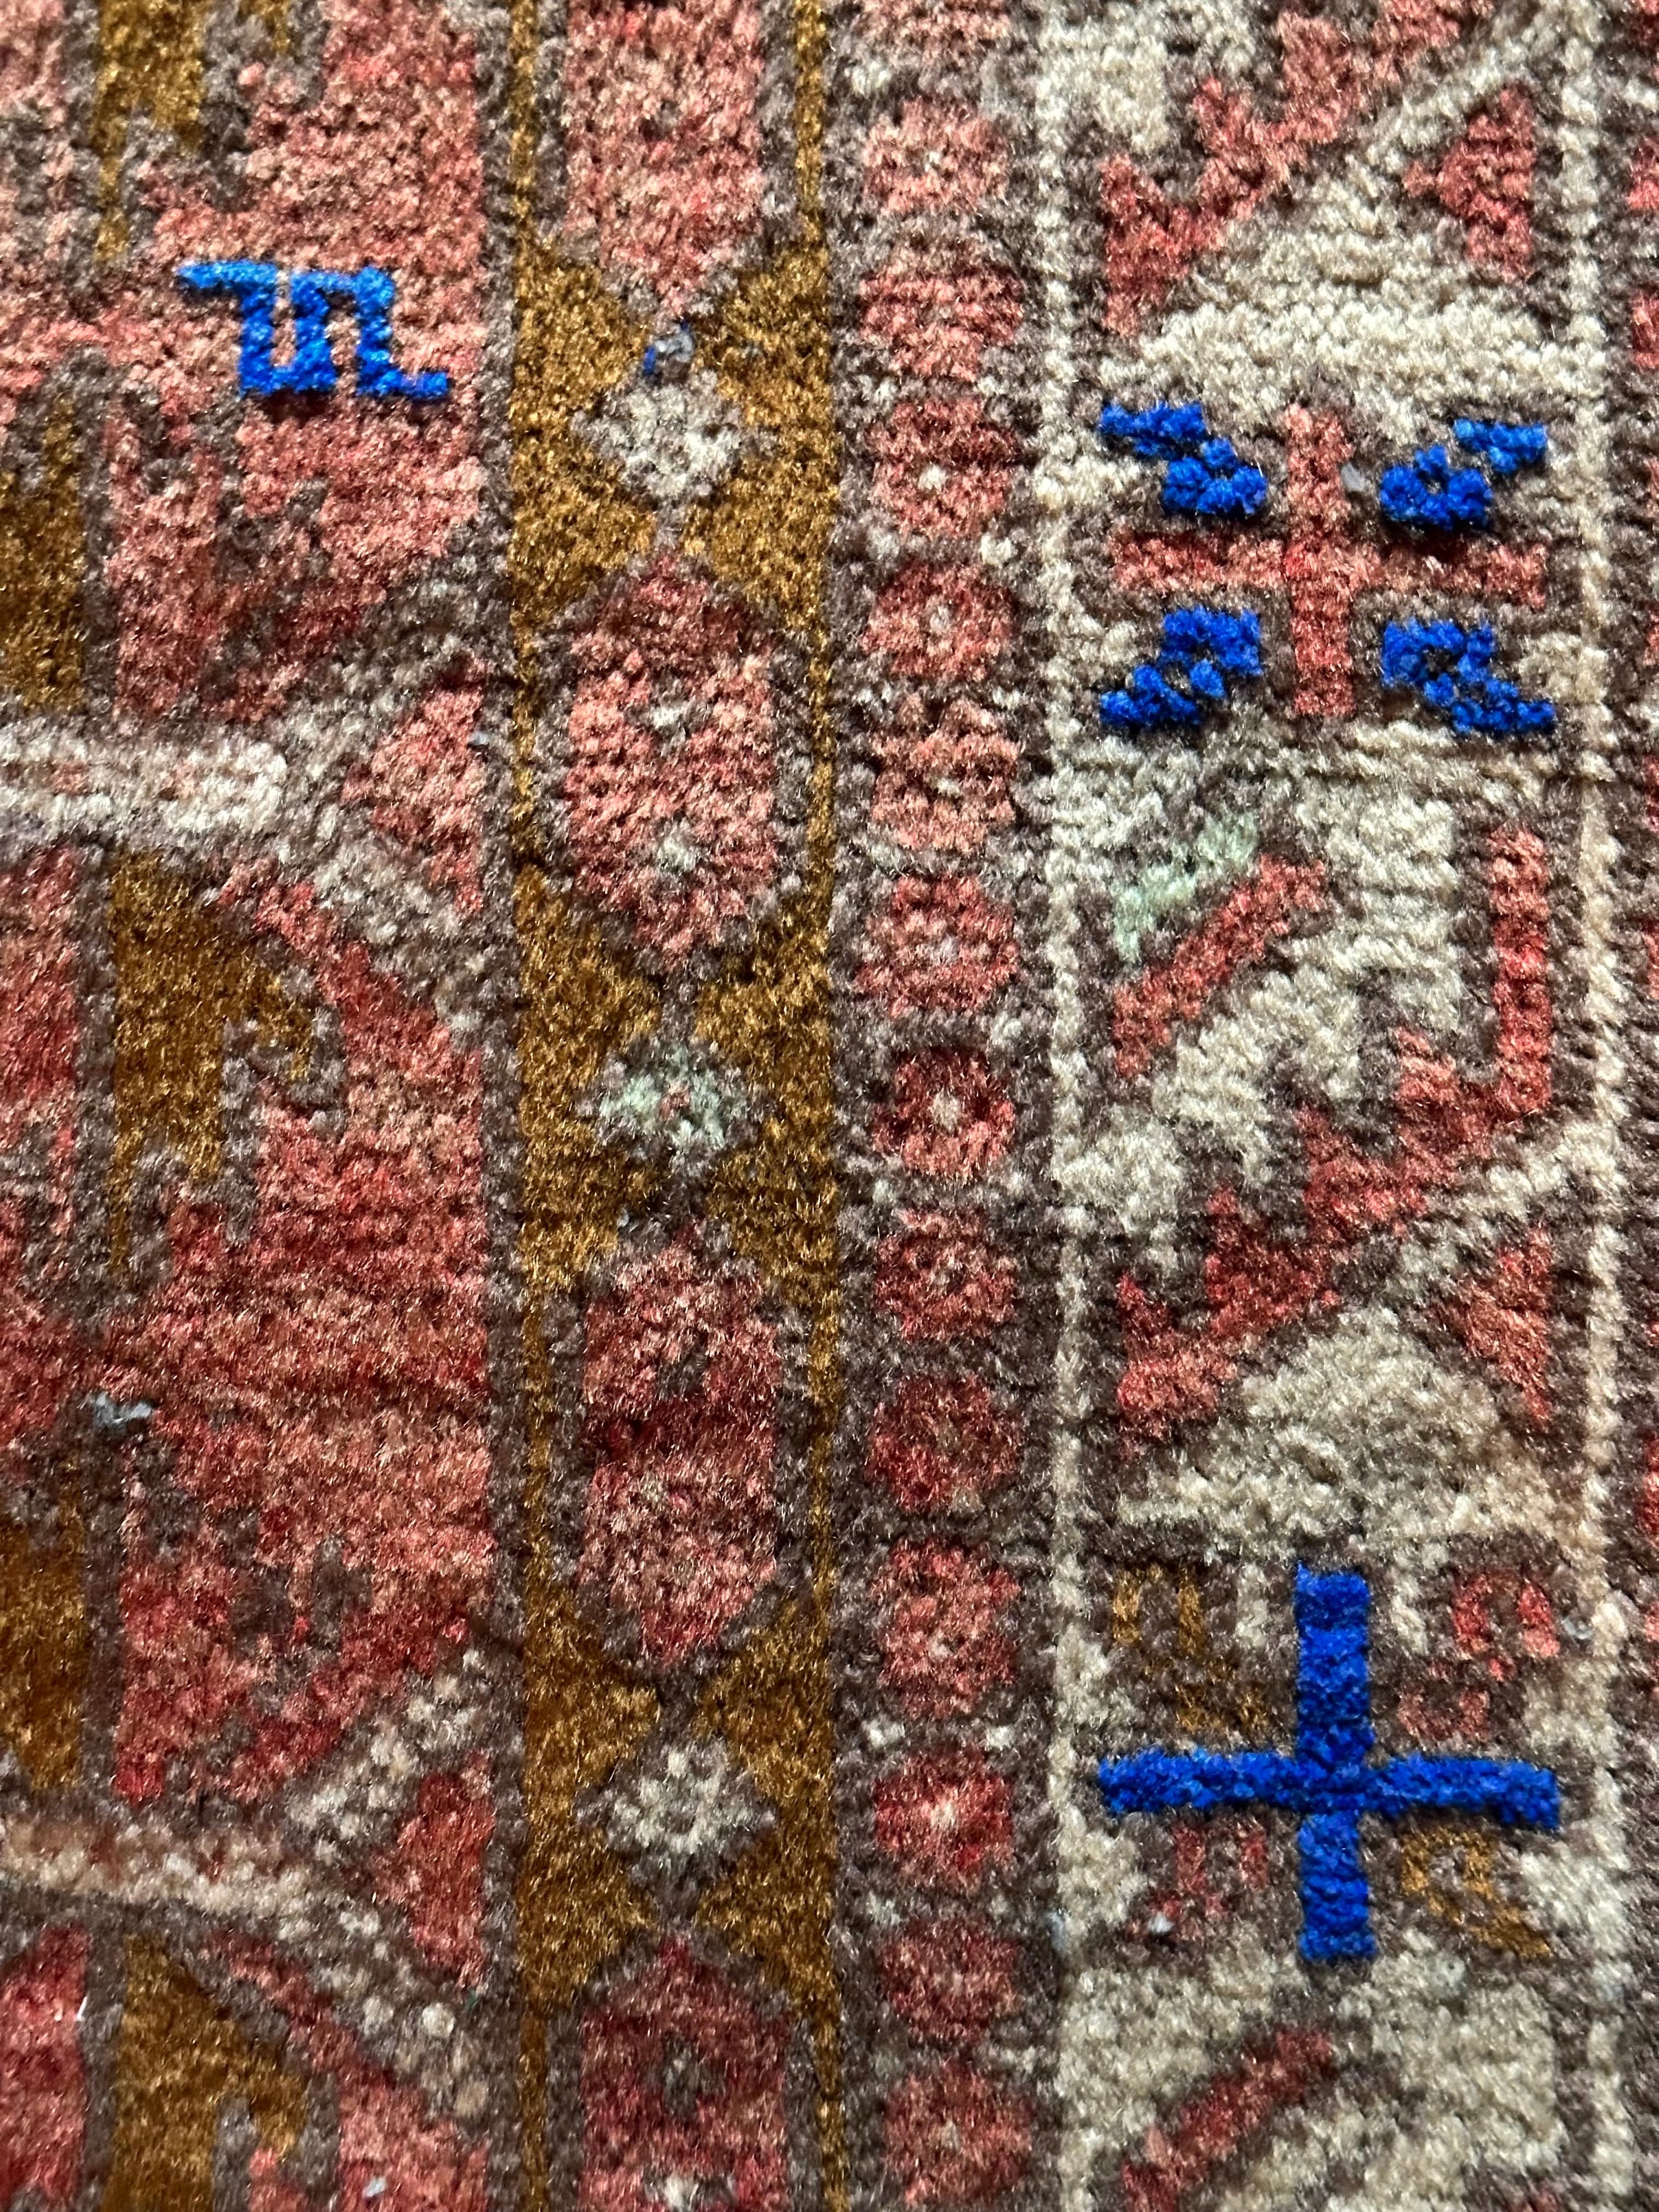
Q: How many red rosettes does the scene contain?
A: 14